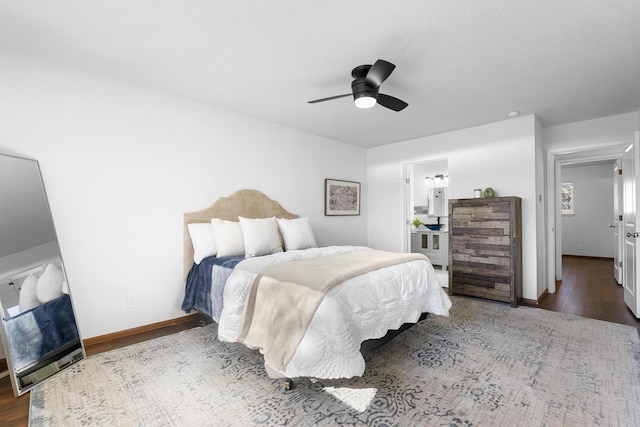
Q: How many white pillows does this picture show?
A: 4